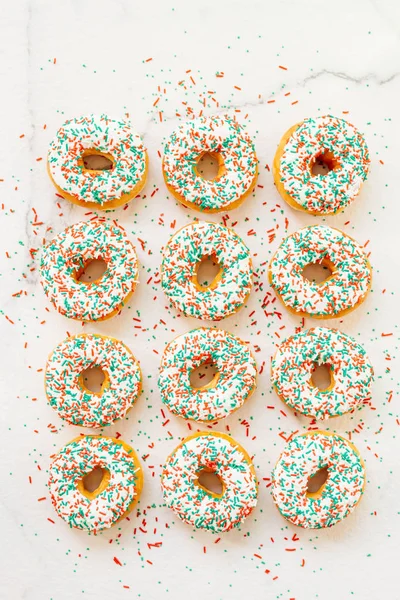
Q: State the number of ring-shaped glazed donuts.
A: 12